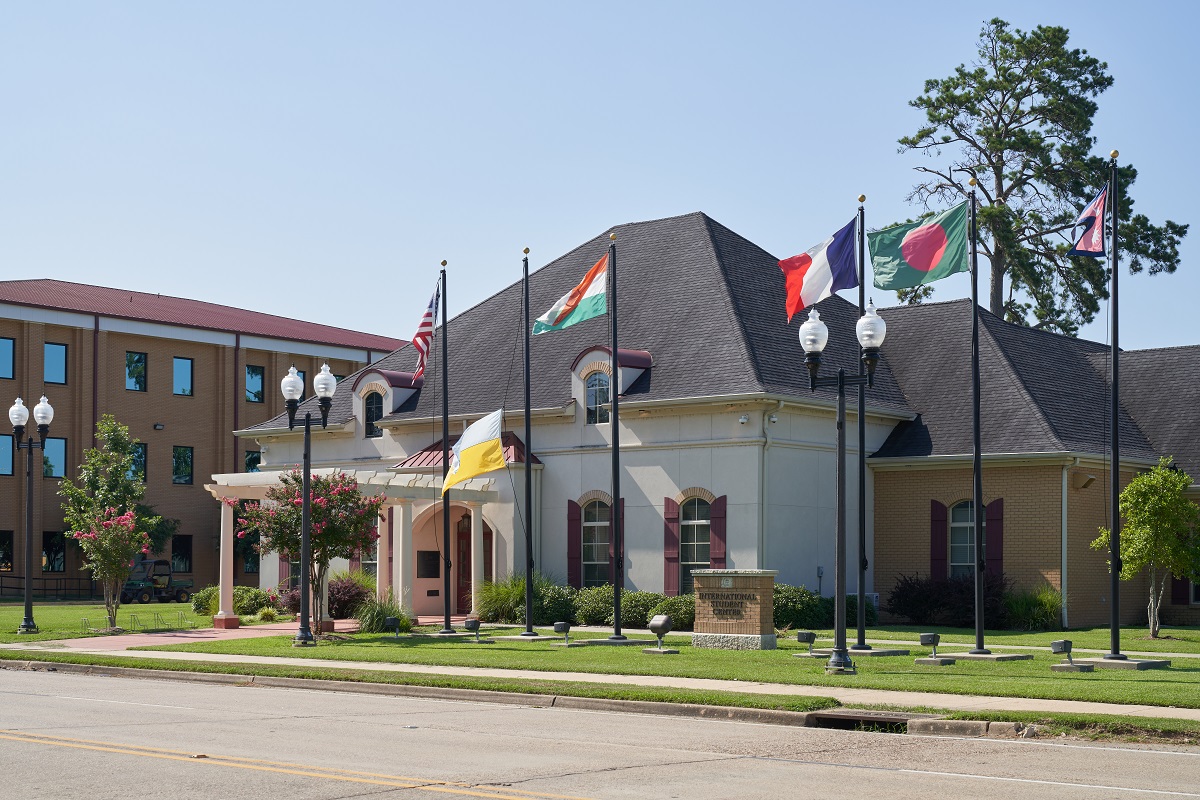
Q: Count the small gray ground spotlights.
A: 7